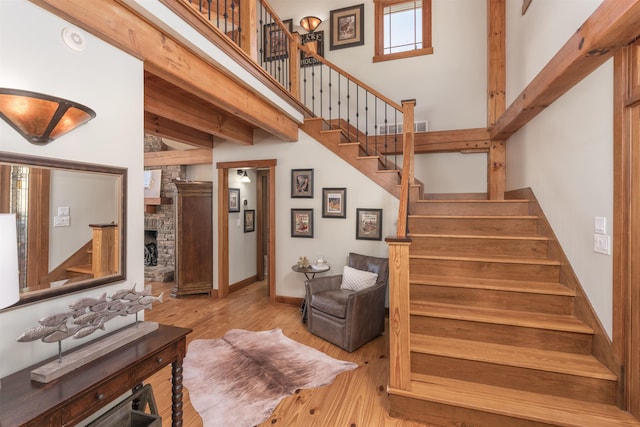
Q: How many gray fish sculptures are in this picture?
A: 13